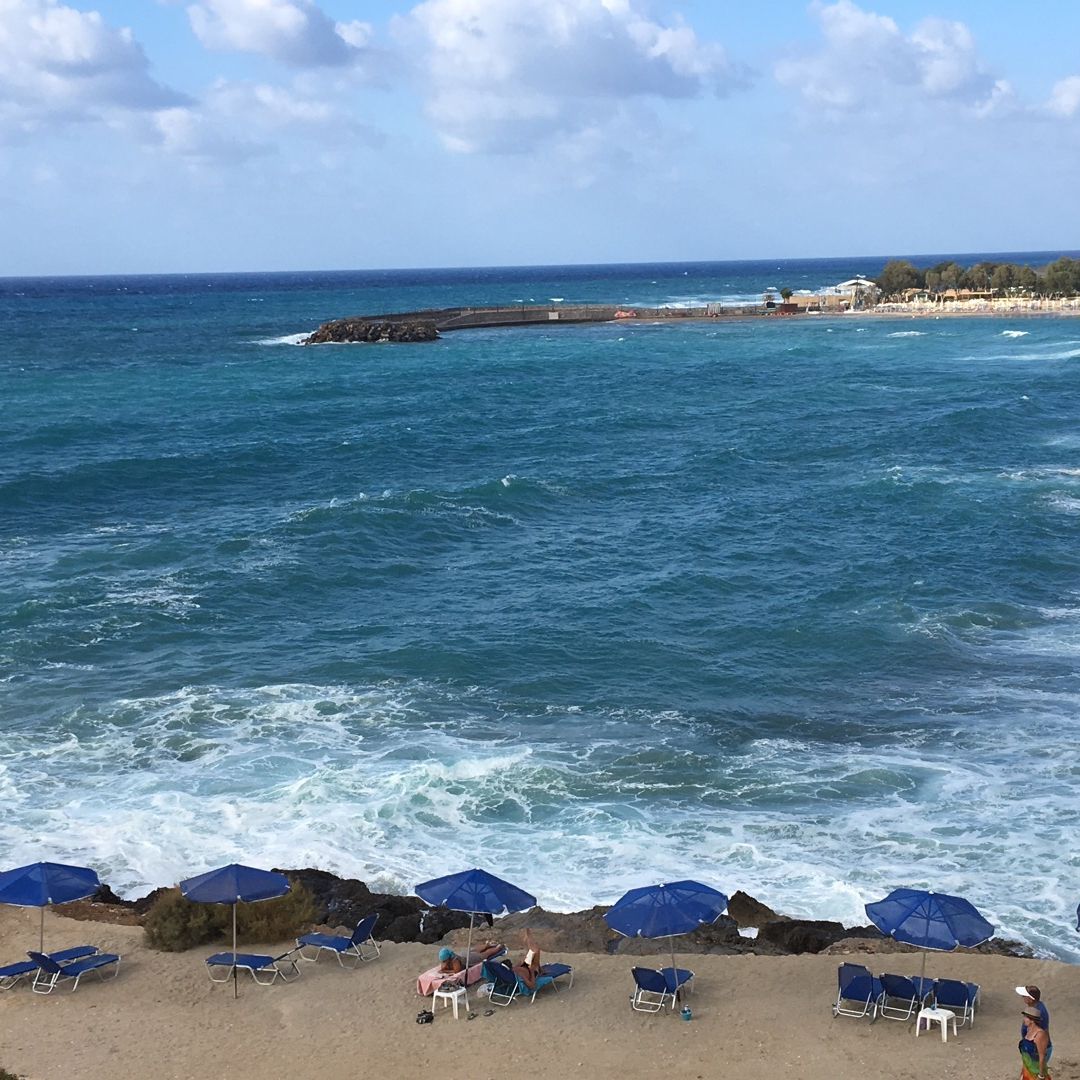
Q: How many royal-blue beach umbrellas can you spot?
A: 5